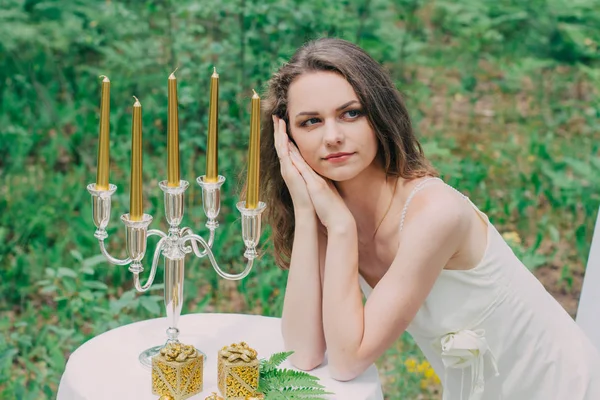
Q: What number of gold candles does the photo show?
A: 5